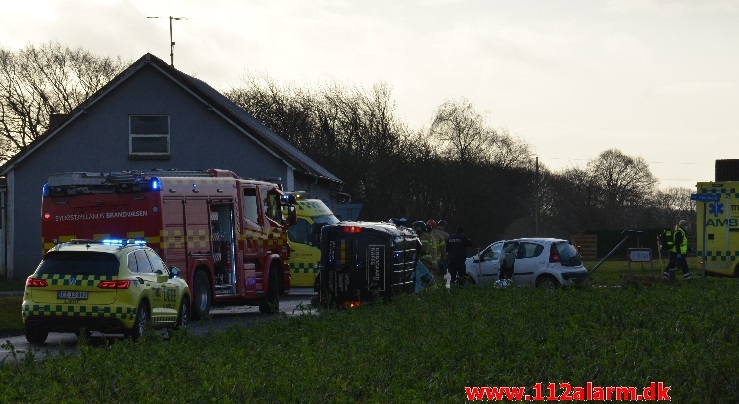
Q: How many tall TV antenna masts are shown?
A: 1